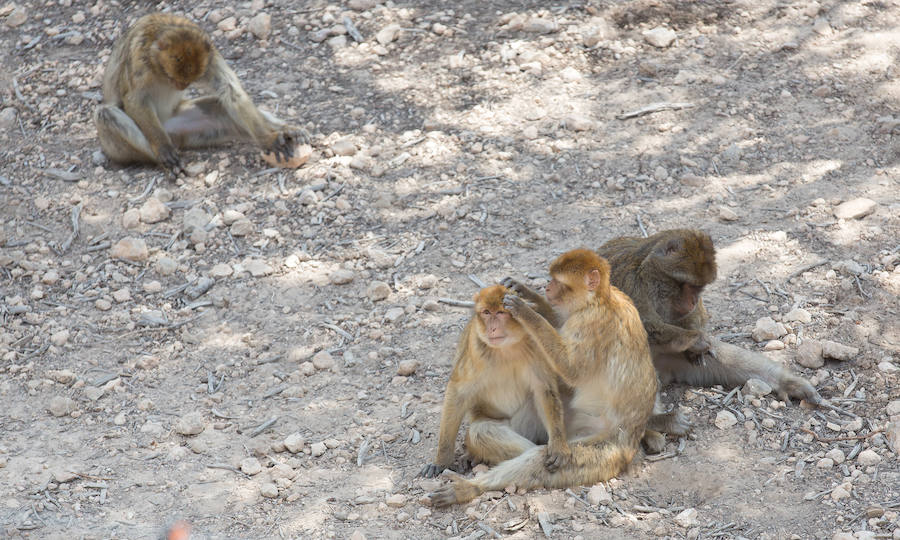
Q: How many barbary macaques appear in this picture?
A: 4